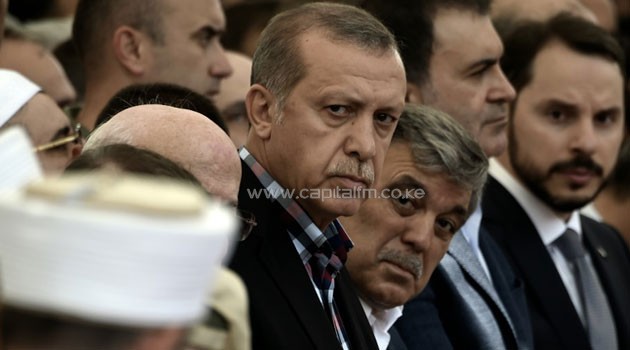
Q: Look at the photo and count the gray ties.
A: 1